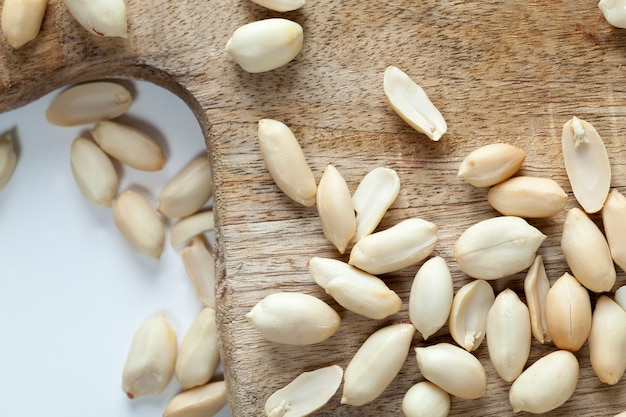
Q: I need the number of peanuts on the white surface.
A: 11